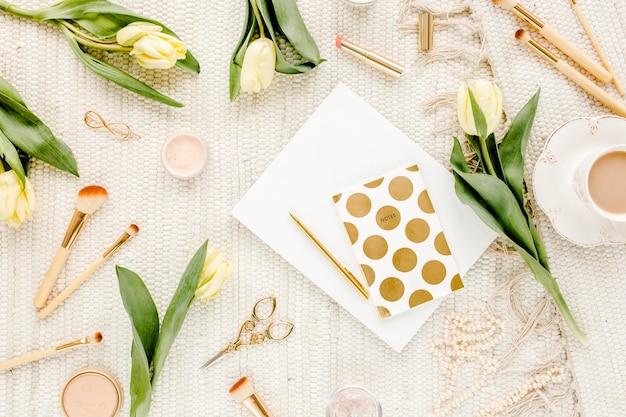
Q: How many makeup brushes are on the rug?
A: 7